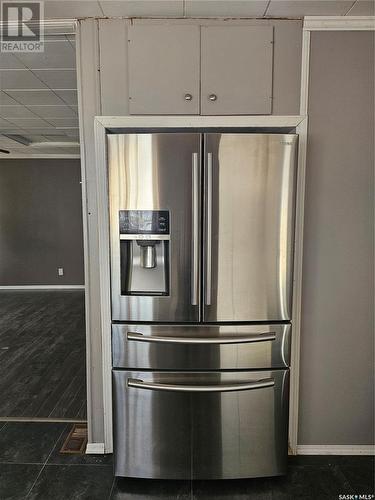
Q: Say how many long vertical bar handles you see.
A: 2